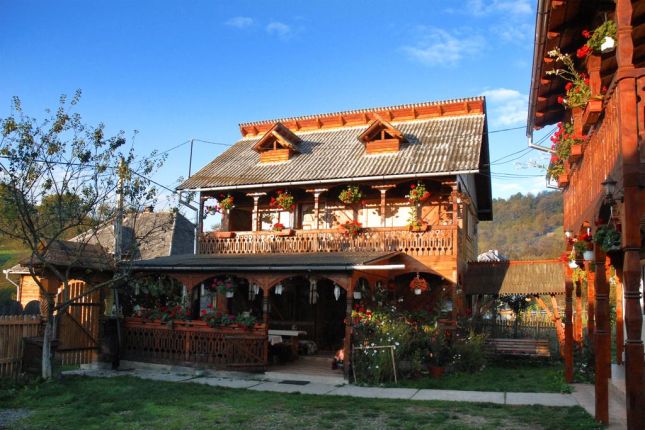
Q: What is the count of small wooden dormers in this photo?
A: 2